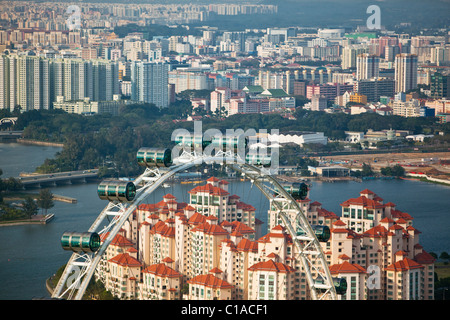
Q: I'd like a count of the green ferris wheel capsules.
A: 9